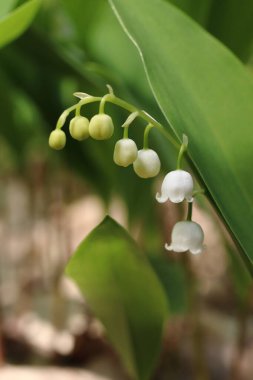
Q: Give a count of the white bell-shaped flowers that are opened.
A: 2